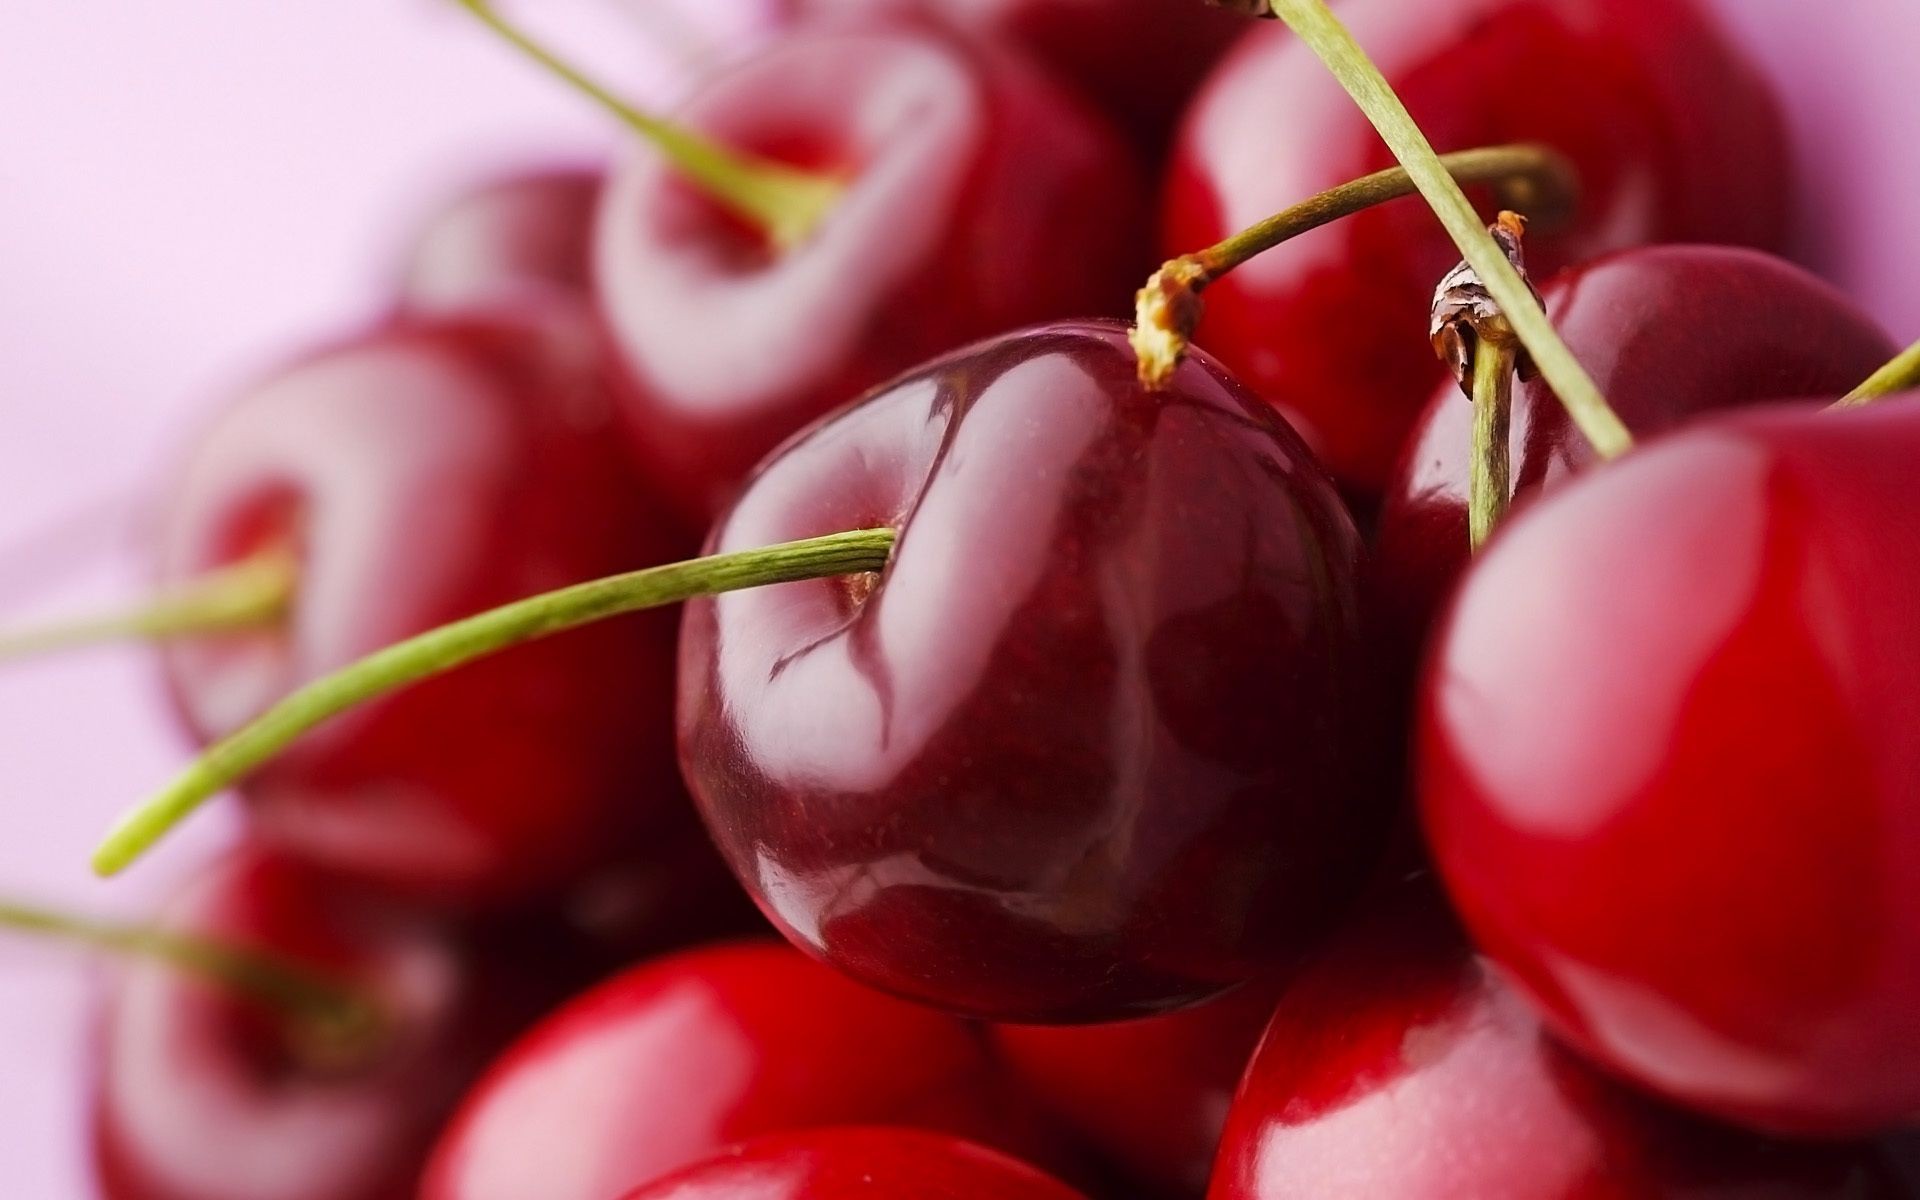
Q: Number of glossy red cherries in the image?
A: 13